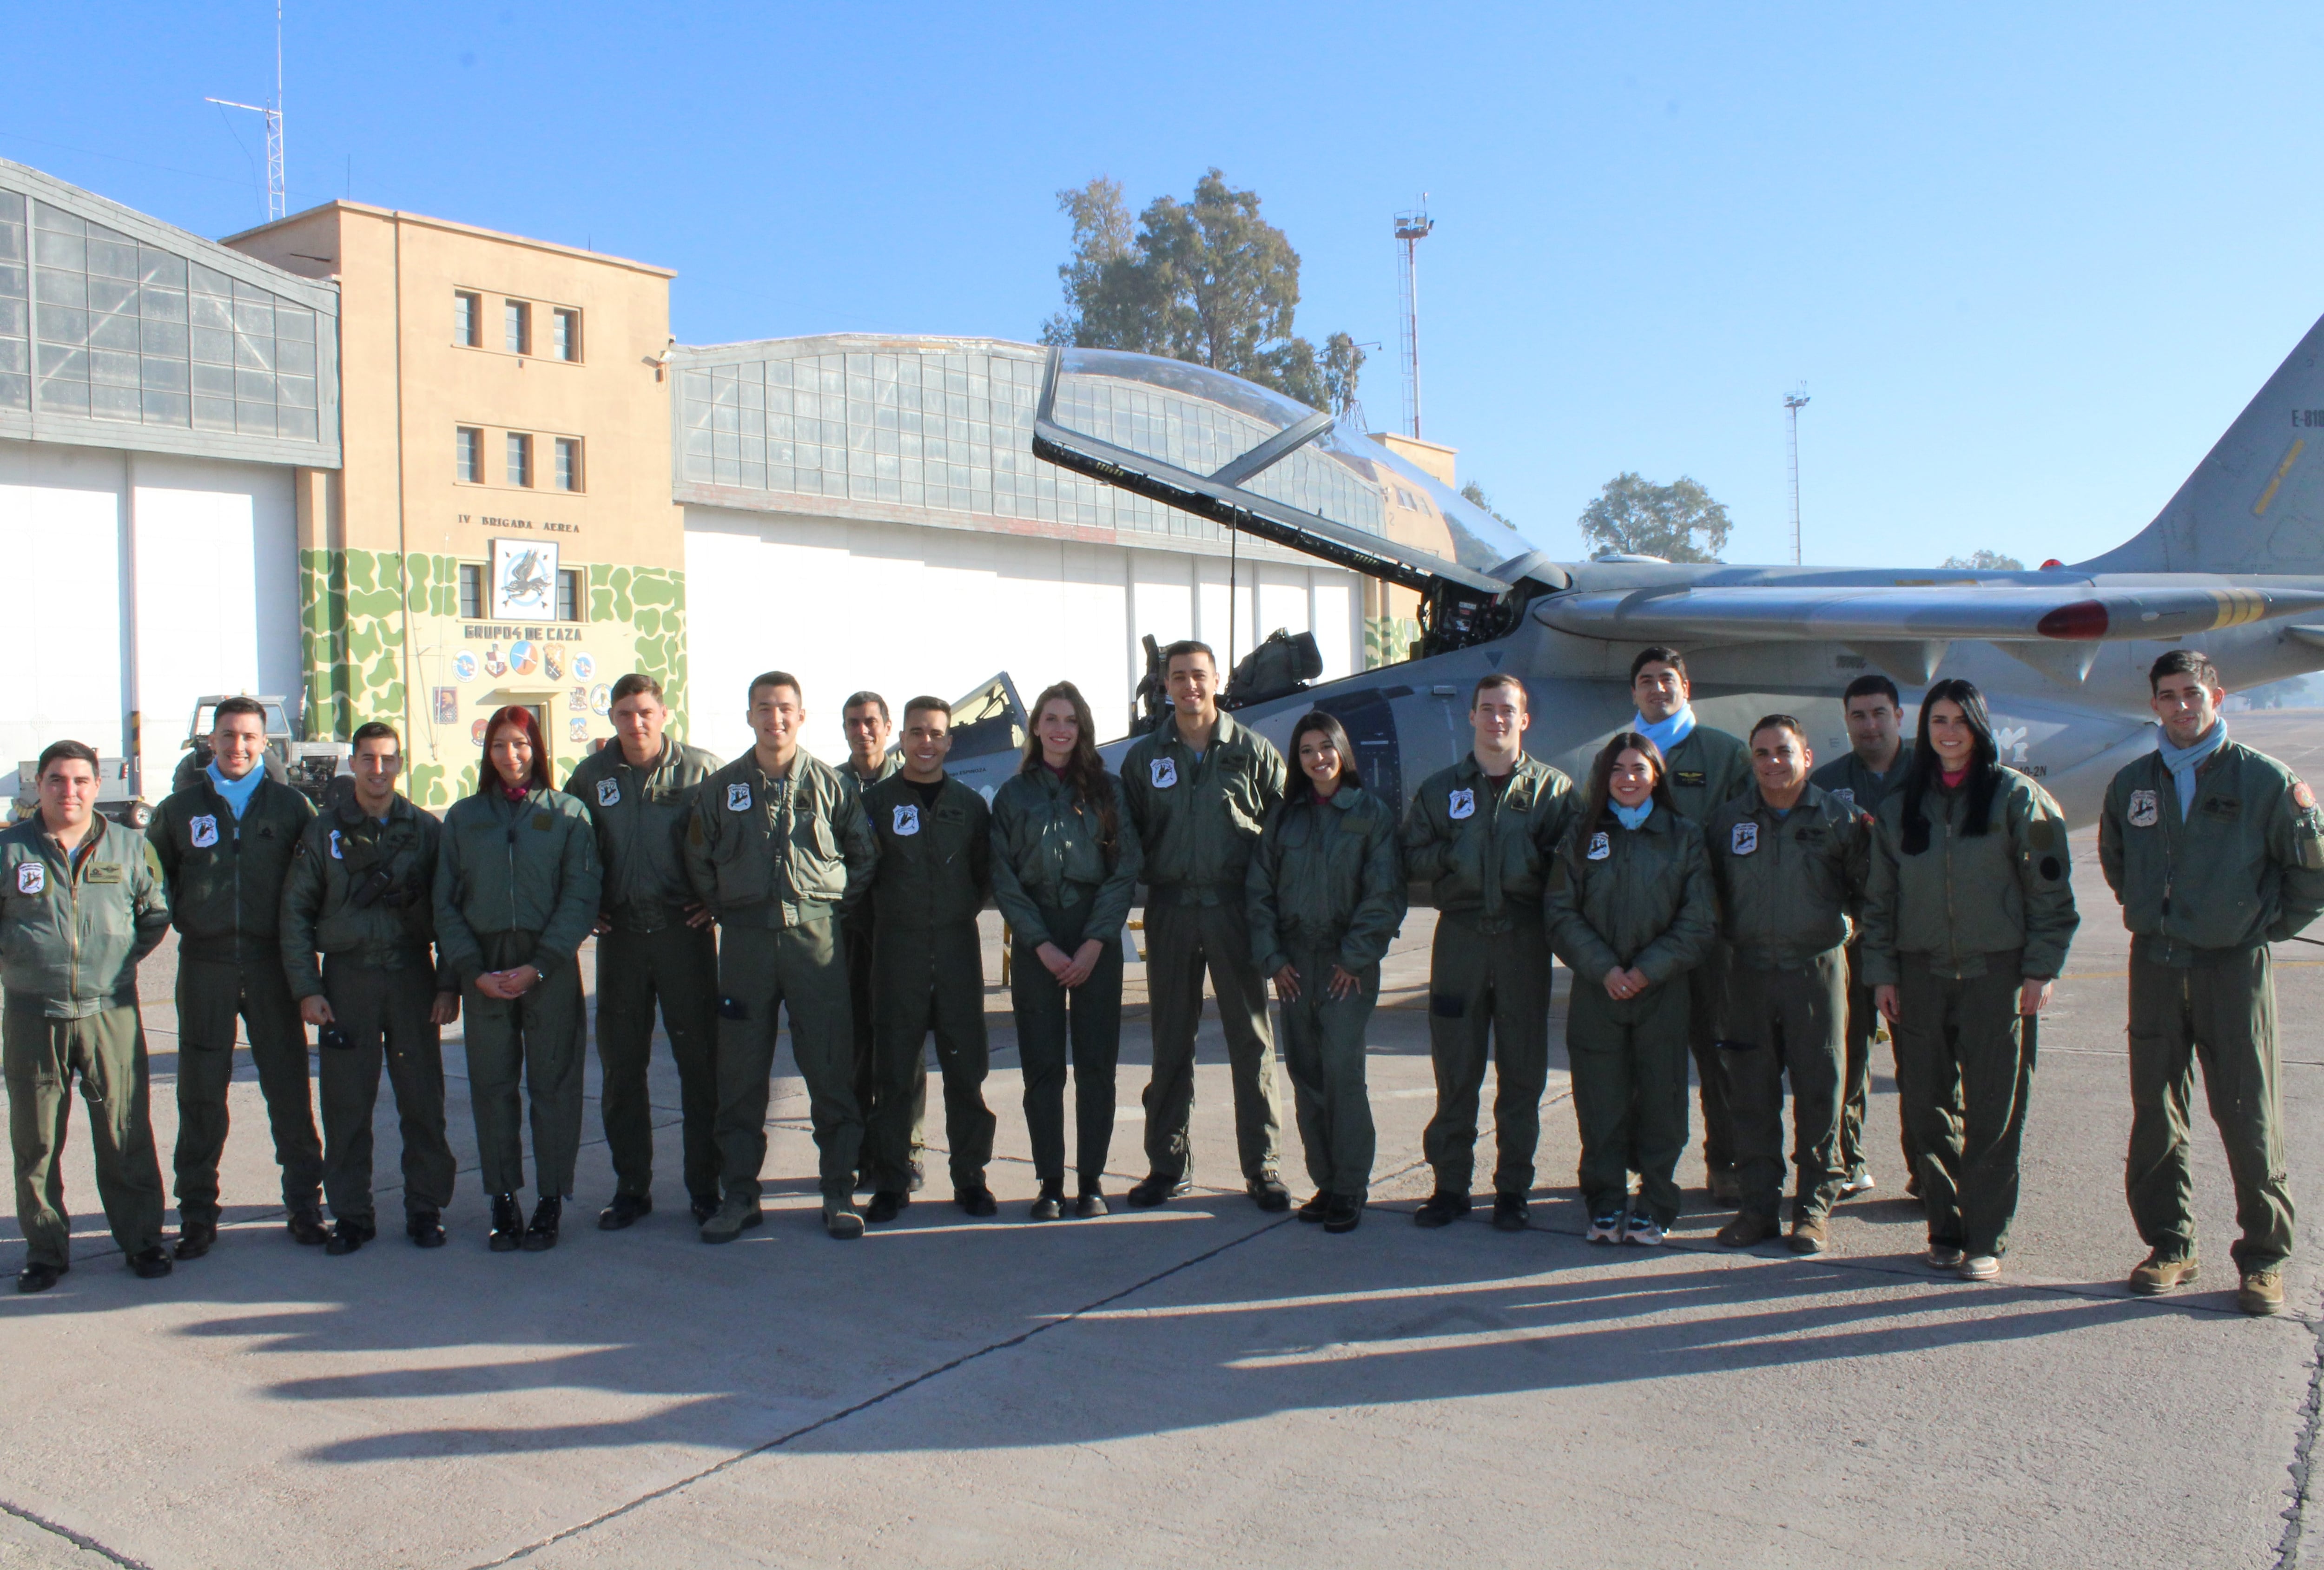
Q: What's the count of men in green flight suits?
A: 13